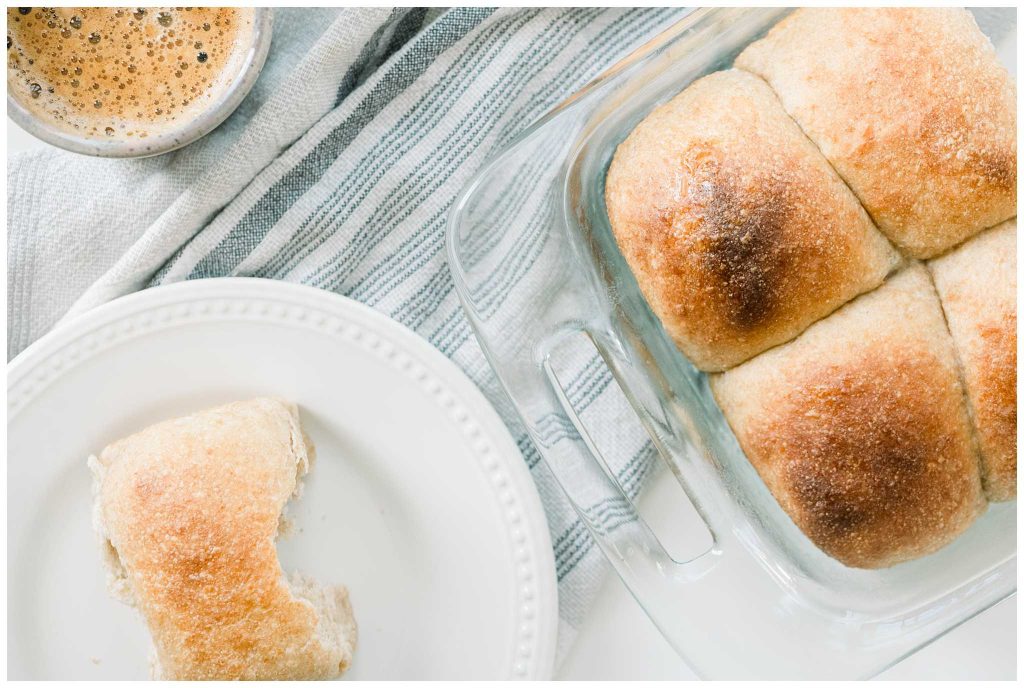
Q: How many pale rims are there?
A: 2